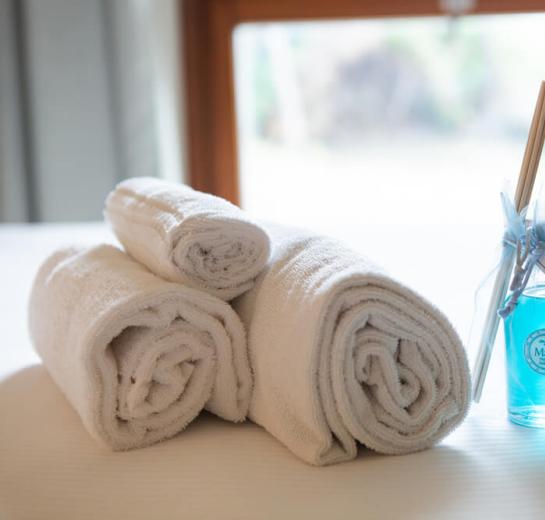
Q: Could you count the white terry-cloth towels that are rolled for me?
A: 3